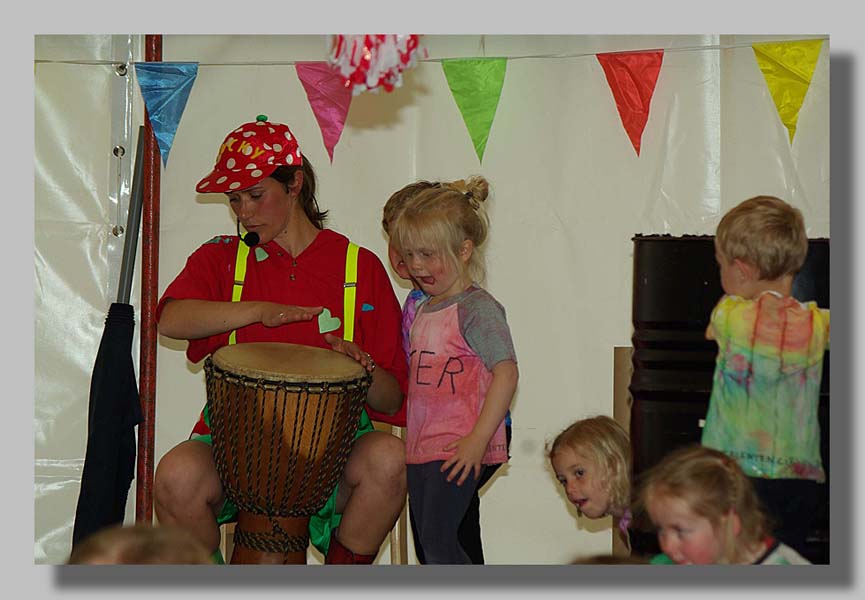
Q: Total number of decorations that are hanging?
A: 6